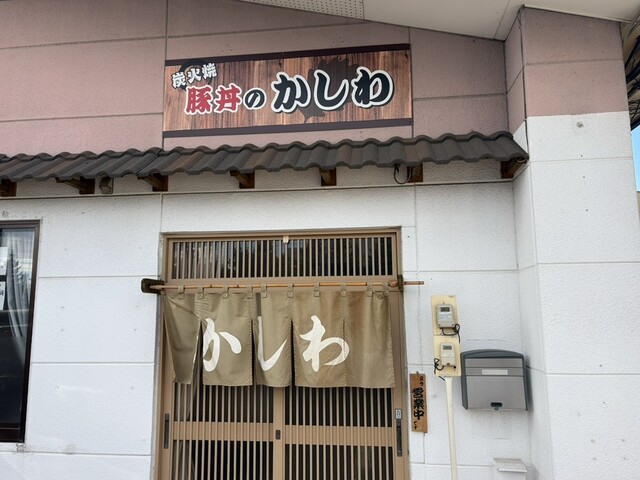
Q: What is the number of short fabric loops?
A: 10